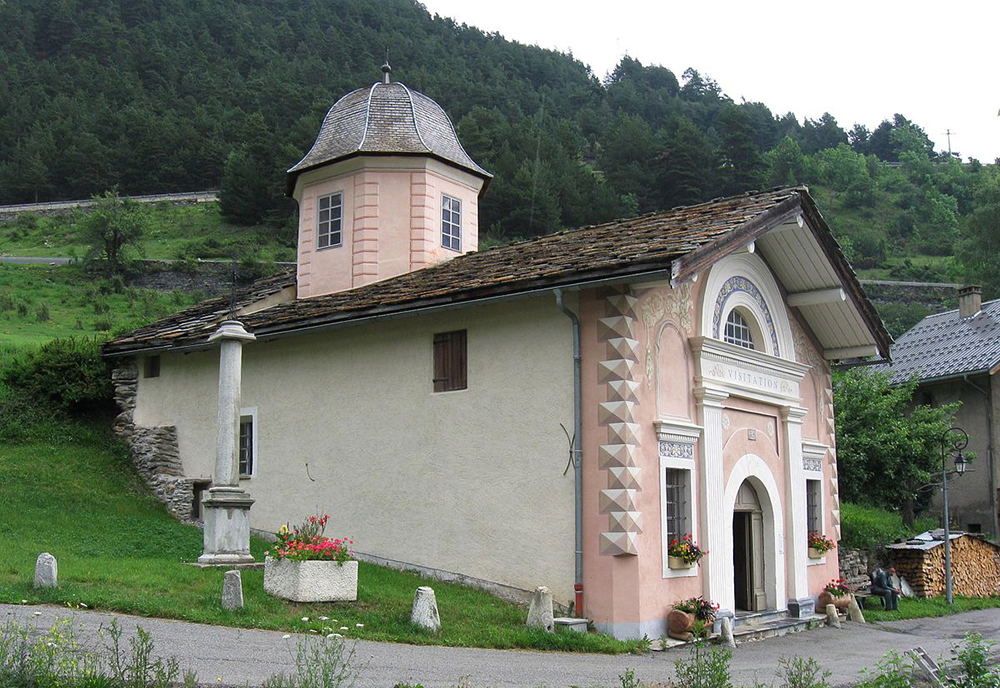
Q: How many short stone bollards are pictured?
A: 7